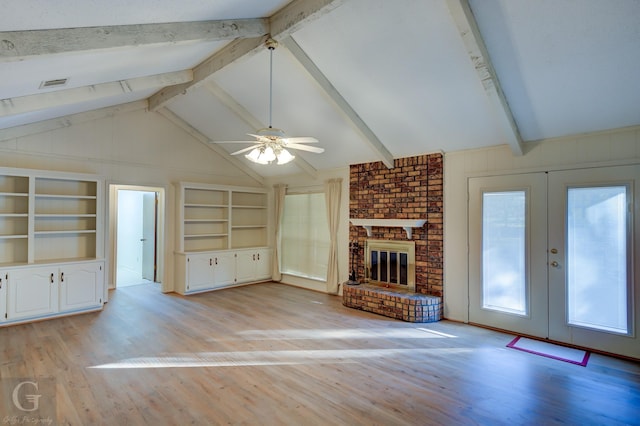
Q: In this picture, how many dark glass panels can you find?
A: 4